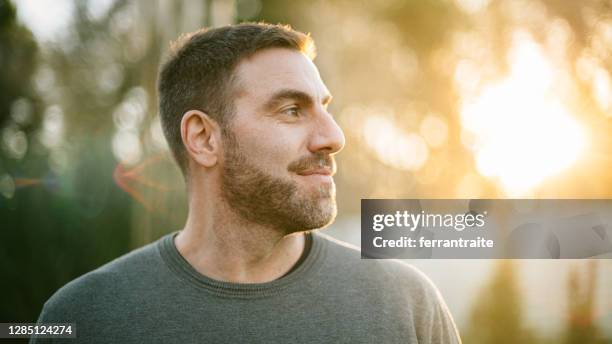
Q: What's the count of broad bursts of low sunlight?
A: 1